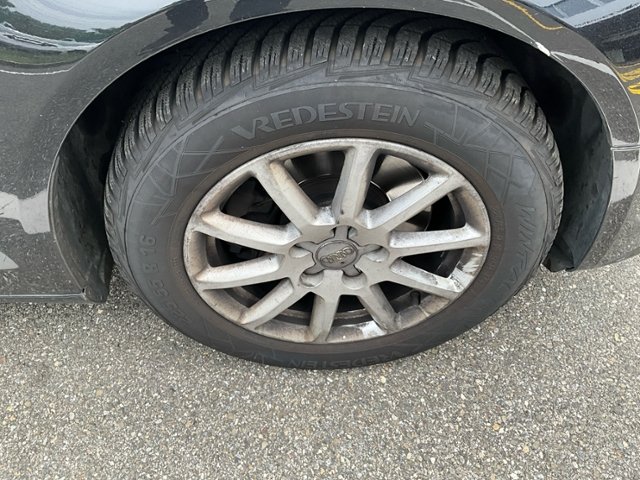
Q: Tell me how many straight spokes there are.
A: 10